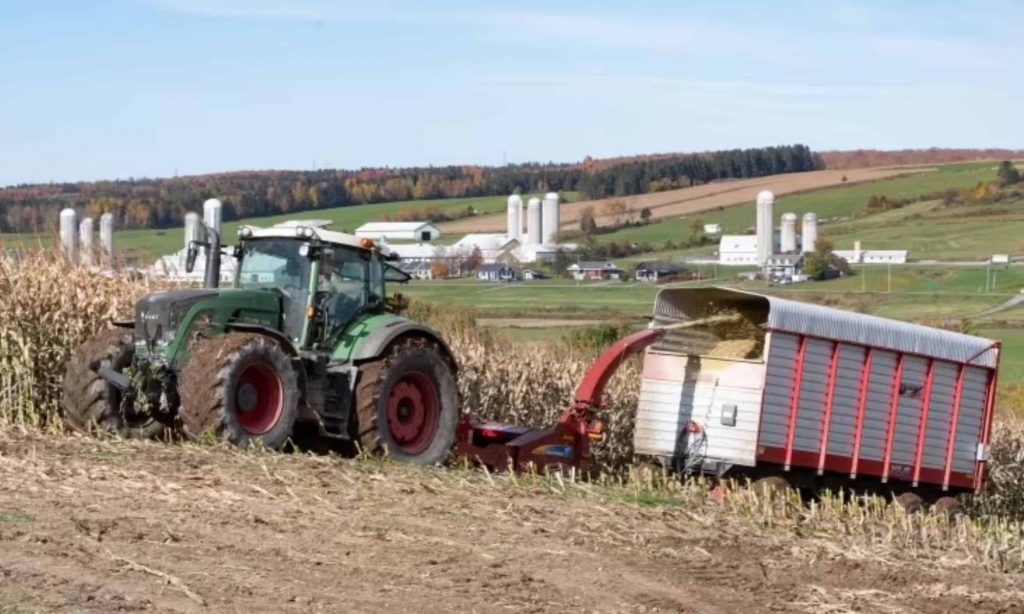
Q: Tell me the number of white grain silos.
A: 11